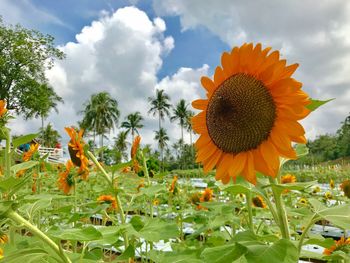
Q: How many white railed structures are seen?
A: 1